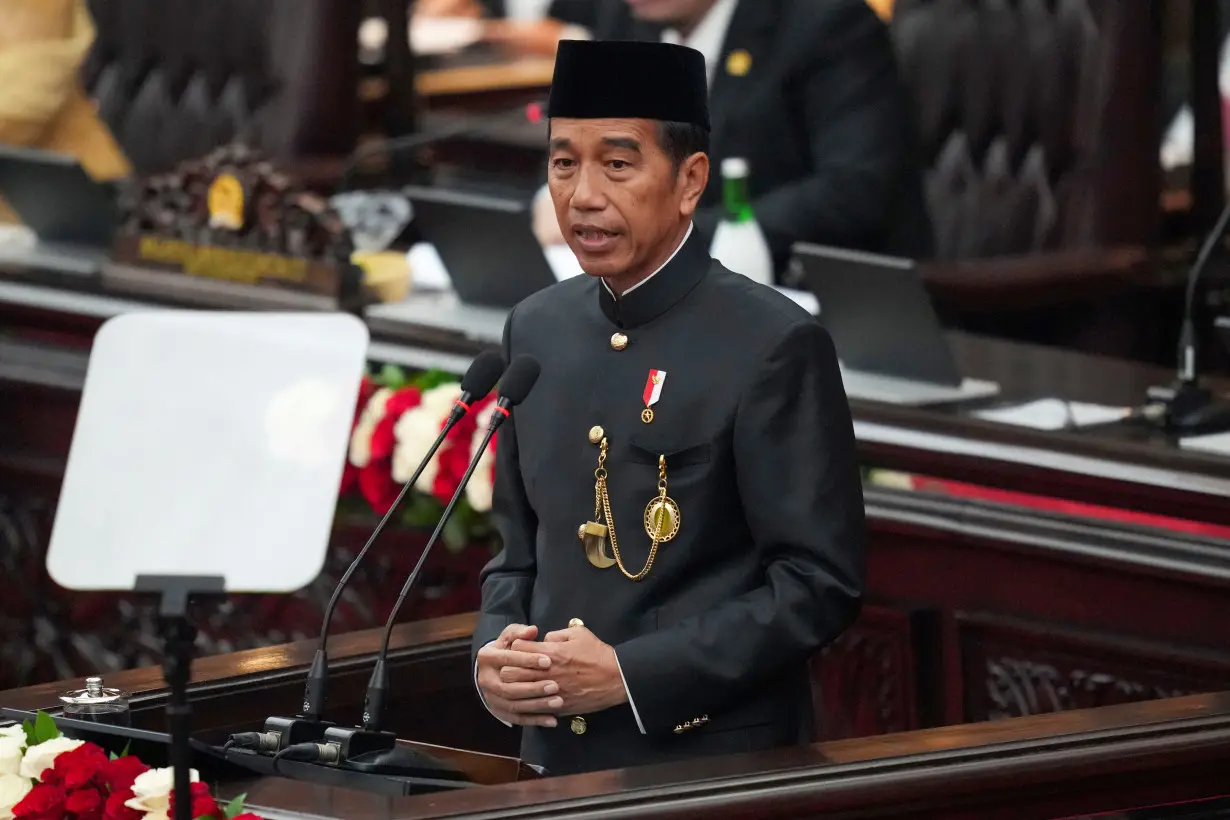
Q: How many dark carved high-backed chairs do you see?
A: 2